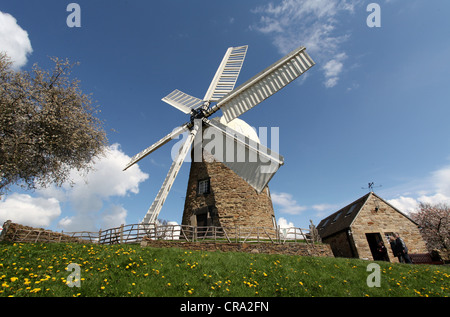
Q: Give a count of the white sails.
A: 6